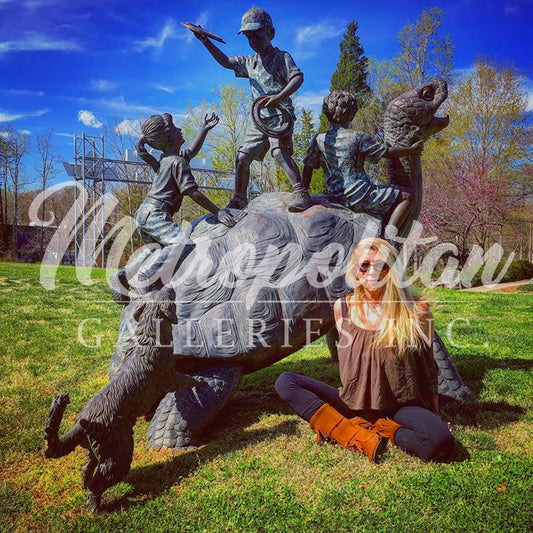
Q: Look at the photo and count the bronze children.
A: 3